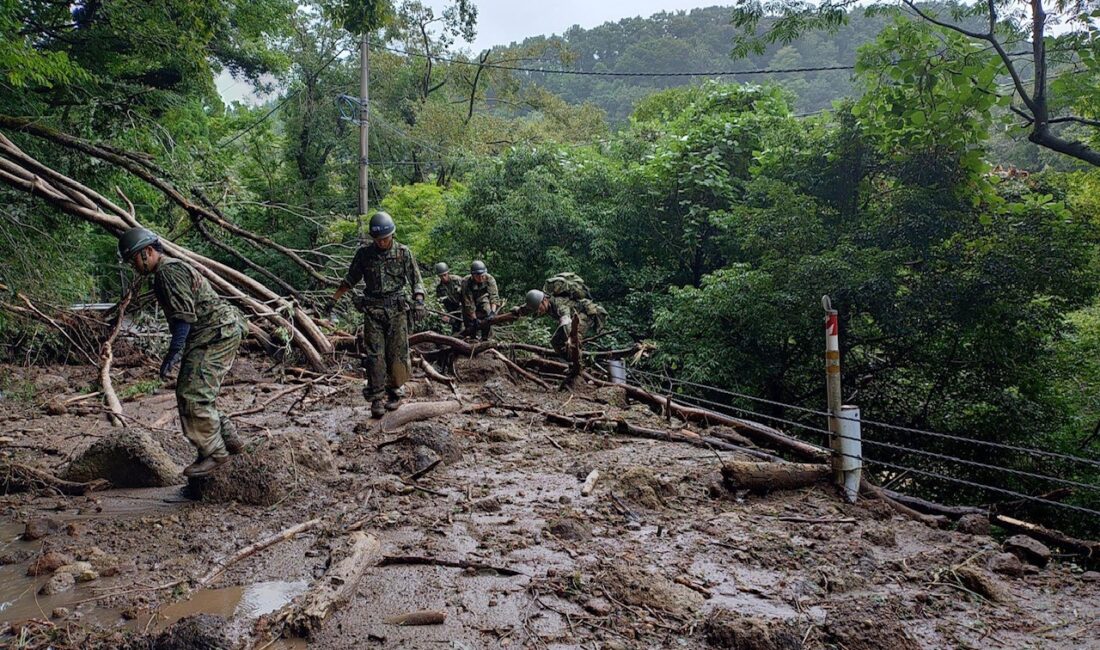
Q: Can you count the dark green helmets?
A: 5